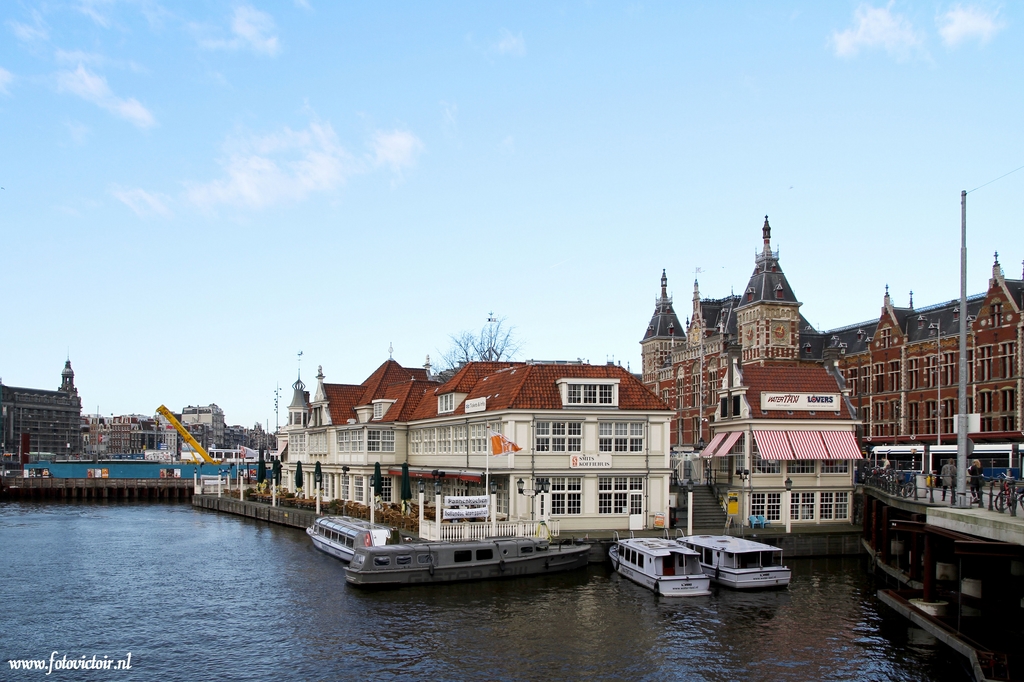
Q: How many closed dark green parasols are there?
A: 6